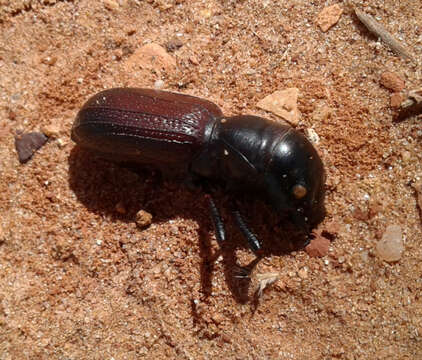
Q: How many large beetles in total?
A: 1